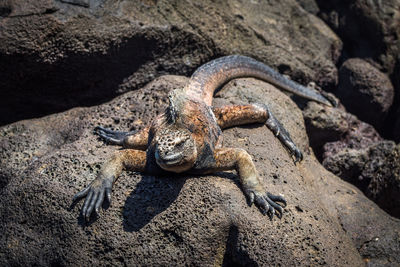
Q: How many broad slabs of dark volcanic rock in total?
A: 2